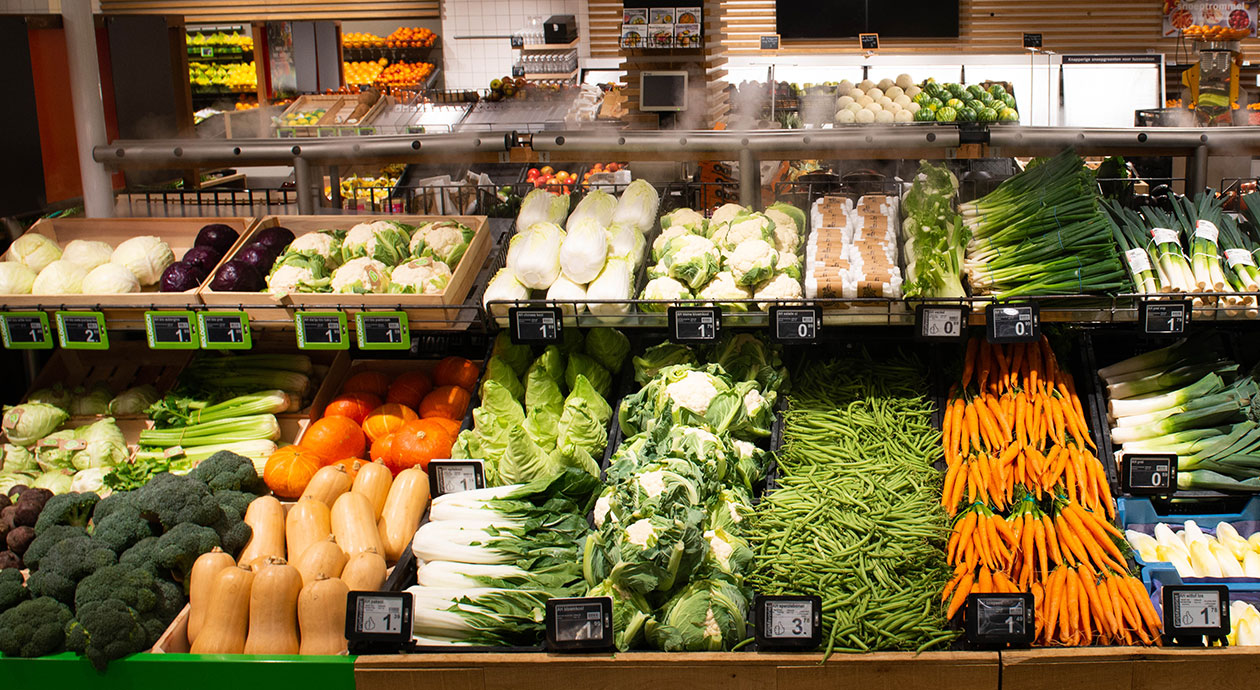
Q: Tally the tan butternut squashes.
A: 13